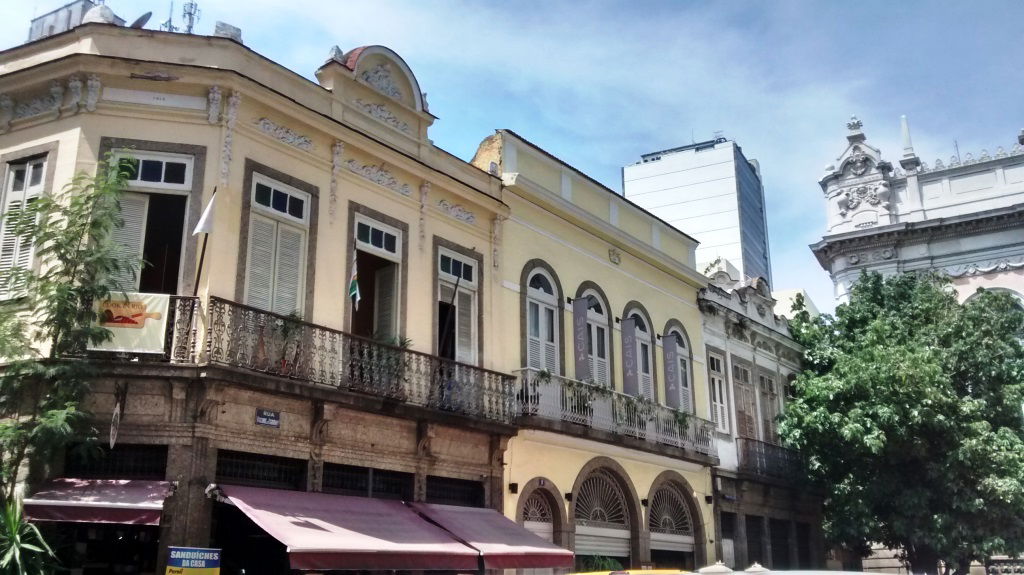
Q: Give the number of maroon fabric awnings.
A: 3